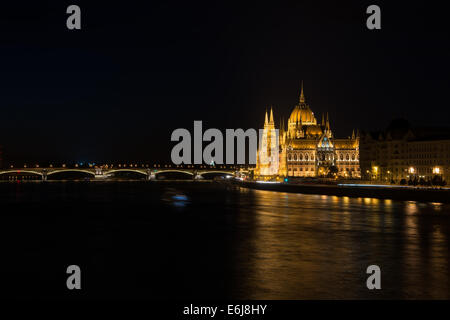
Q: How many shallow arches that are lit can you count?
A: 5